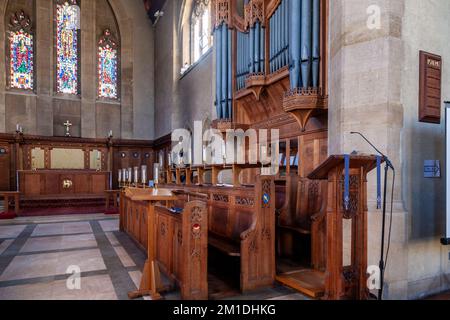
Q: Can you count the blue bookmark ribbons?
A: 2